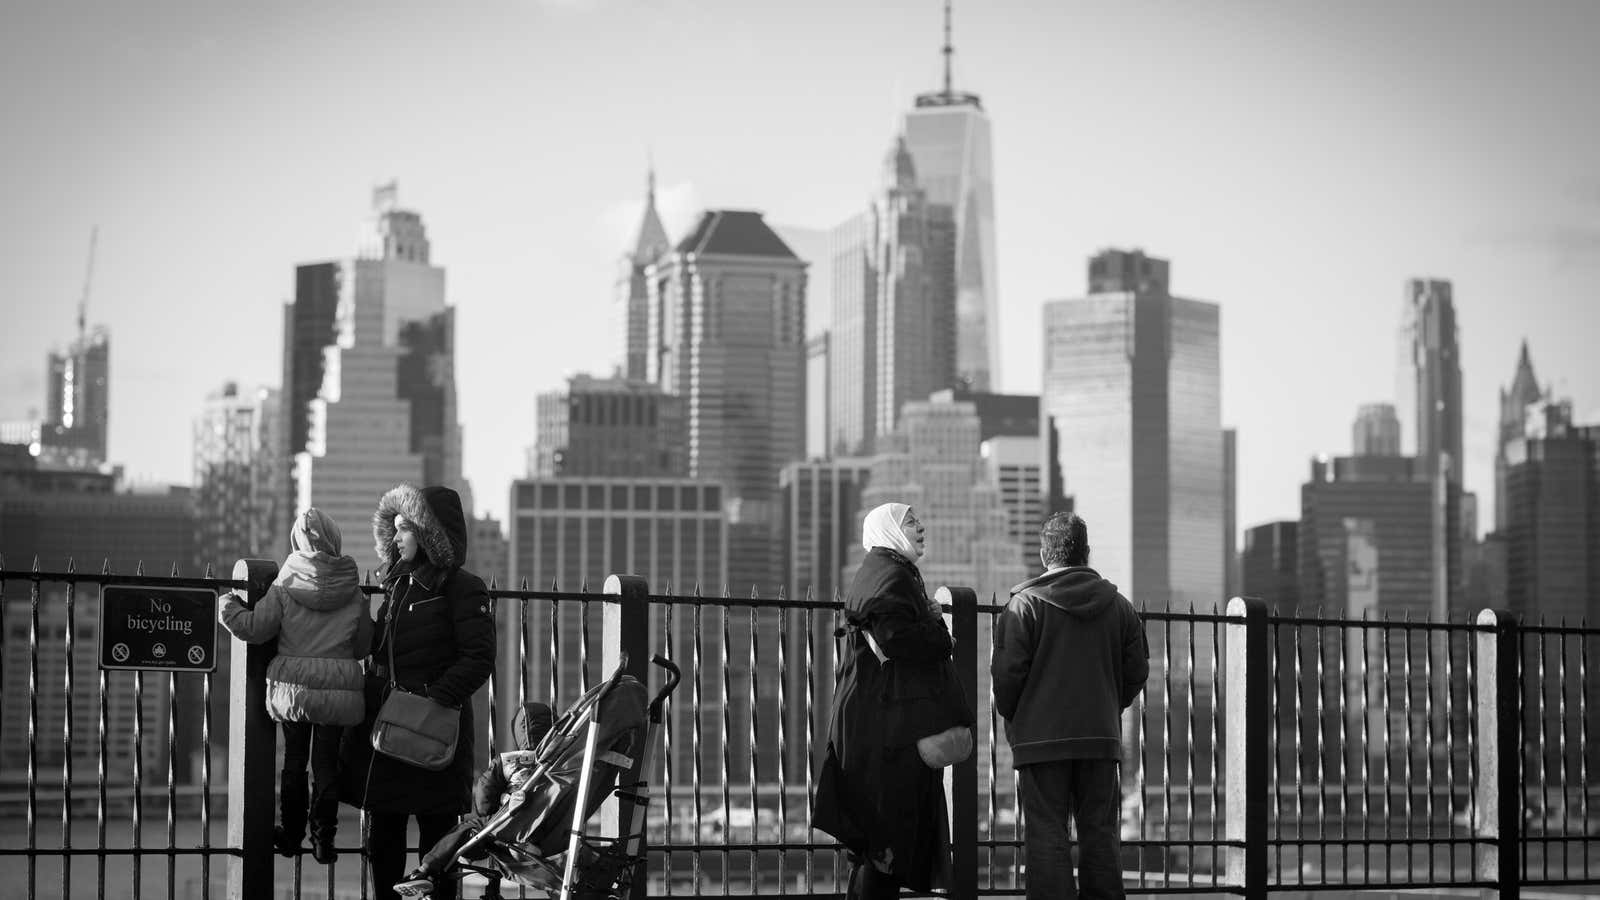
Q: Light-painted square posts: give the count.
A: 5